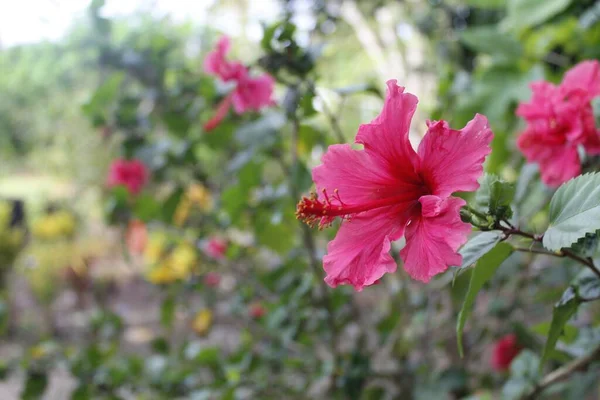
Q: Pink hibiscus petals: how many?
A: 5